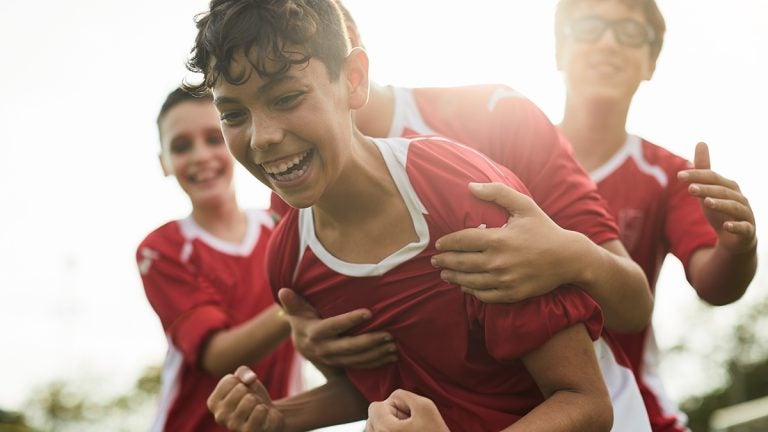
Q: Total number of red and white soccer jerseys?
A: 4